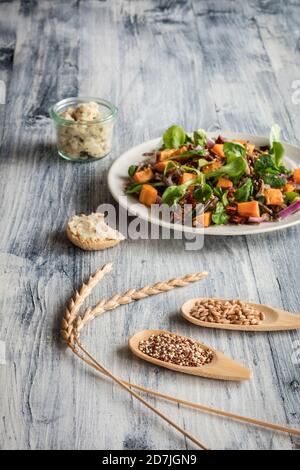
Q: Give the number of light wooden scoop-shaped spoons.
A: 2